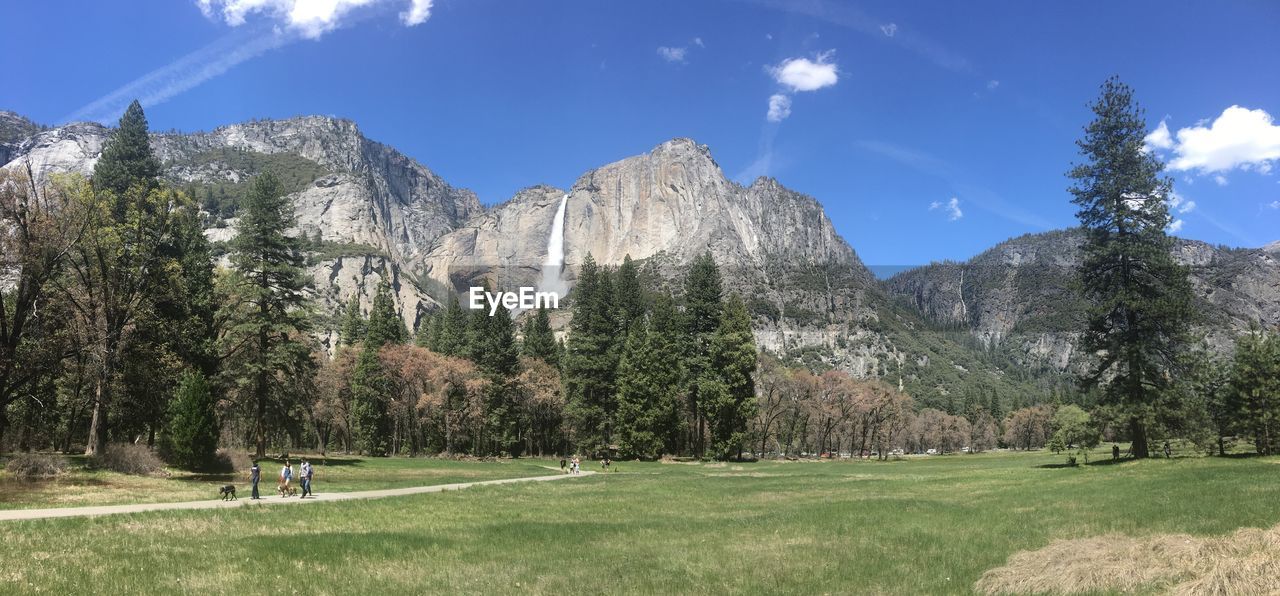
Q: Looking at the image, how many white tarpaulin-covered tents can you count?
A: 0